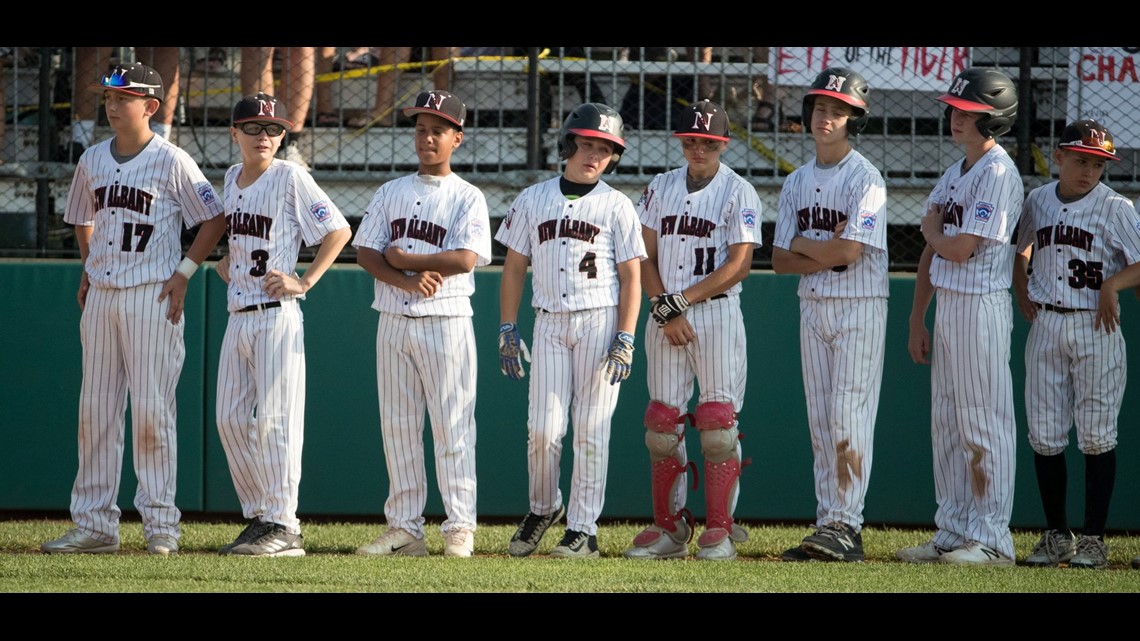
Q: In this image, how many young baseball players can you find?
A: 8